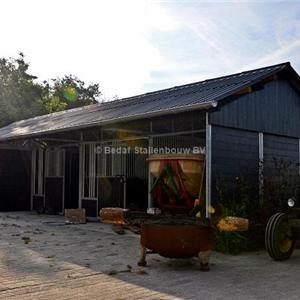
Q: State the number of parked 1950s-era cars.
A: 0